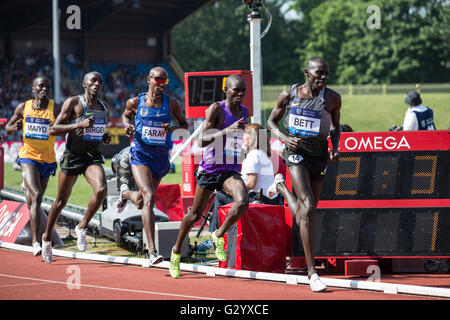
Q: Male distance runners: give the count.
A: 5